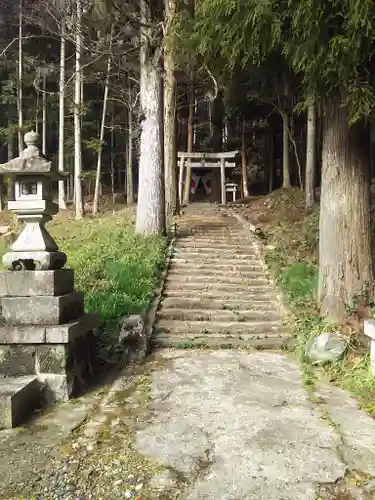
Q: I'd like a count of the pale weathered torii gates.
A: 1